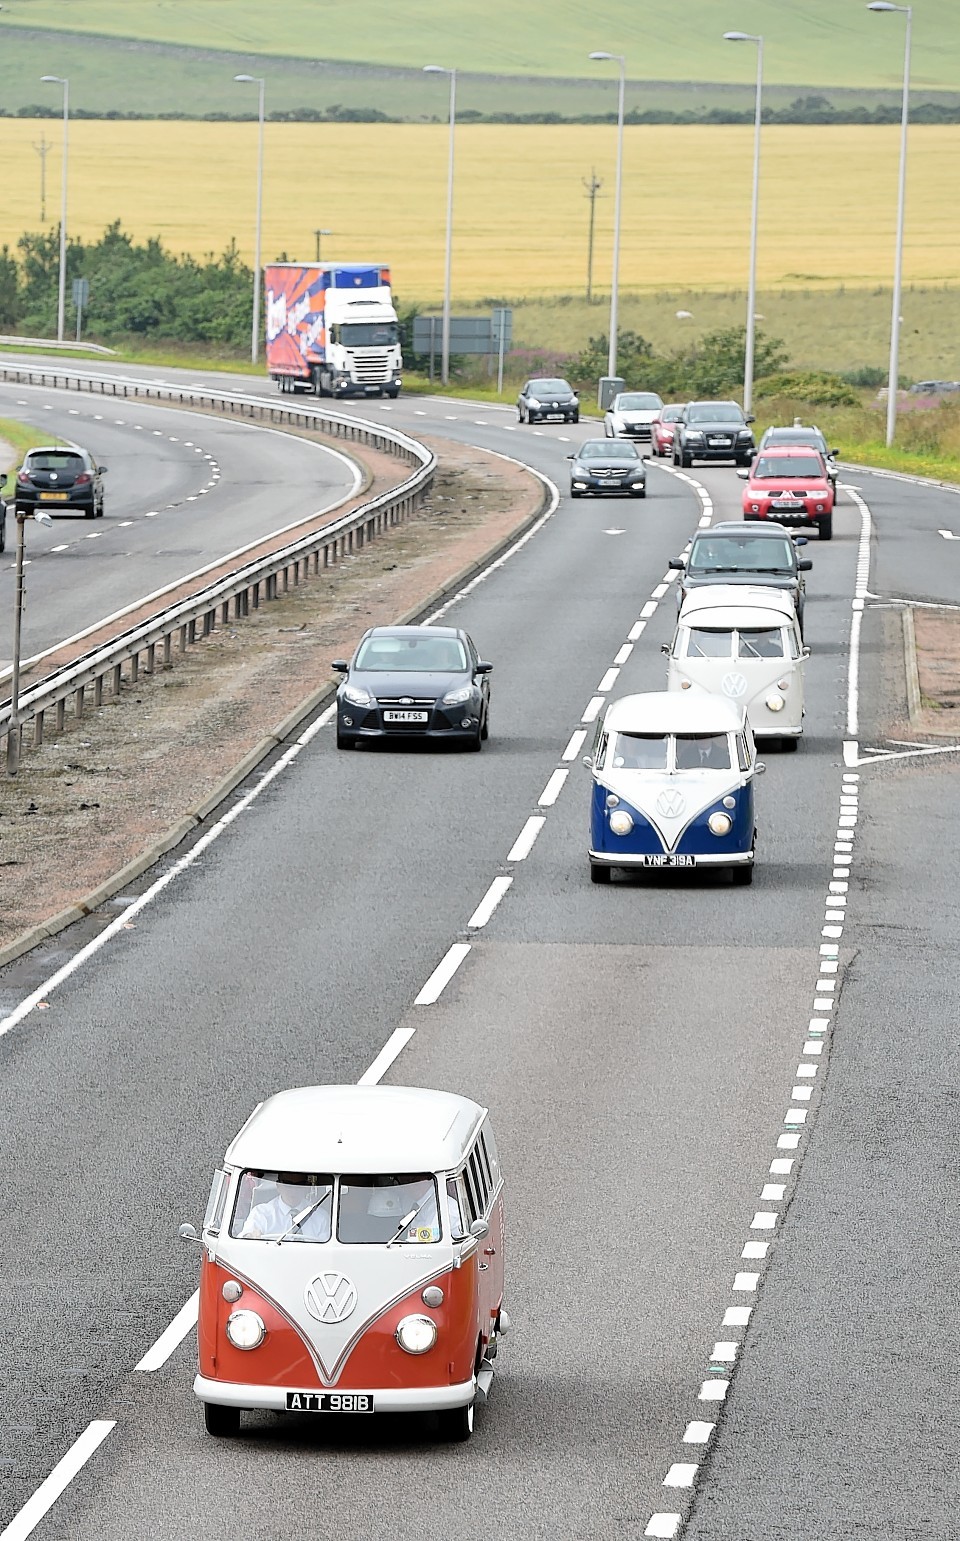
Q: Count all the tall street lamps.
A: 6